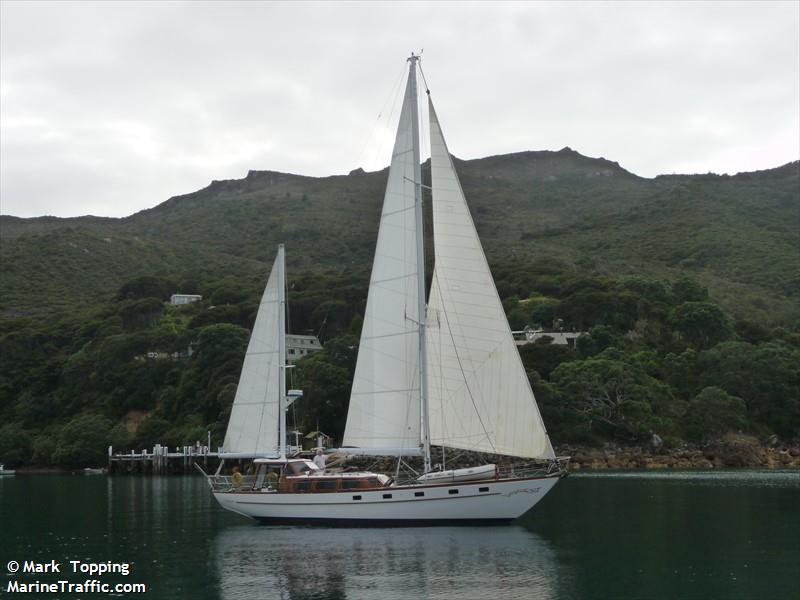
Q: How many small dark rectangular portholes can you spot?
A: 5